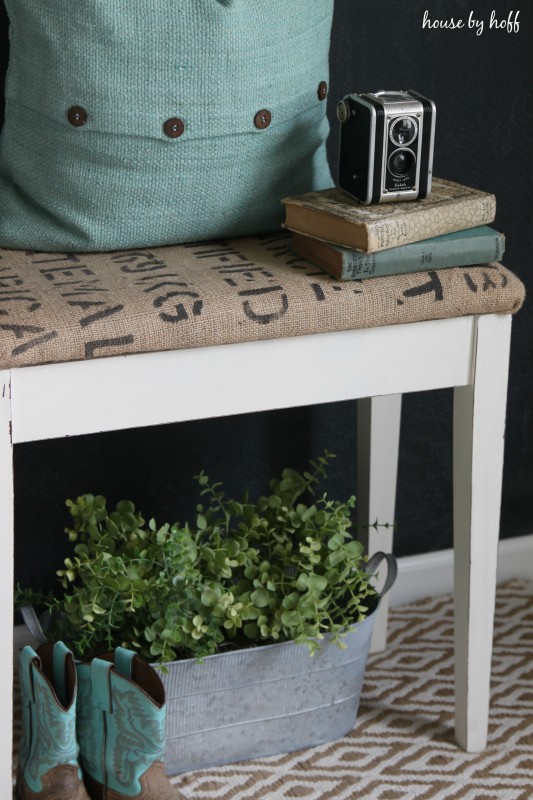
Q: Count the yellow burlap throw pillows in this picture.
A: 0